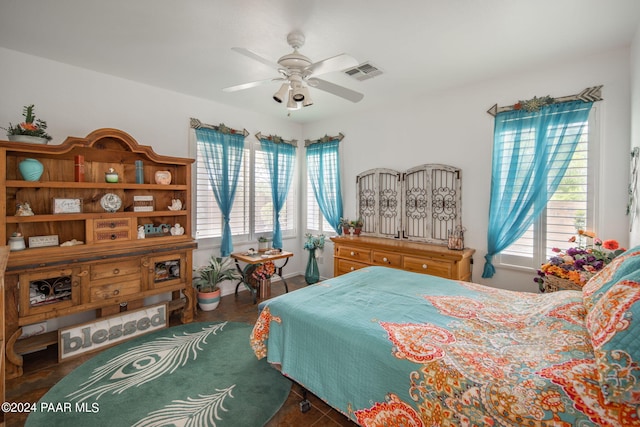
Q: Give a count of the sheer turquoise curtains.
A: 4